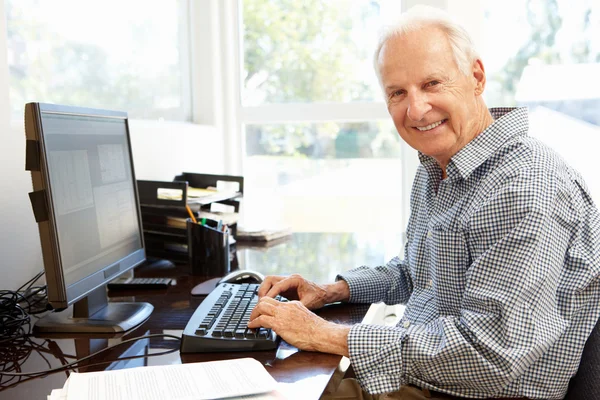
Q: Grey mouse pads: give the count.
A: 1